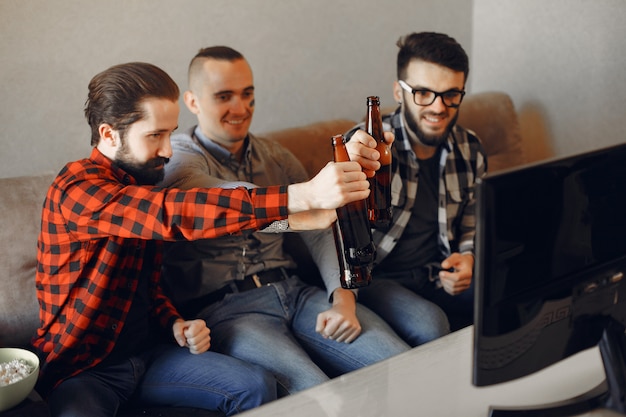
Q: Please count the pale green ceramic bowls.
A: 1